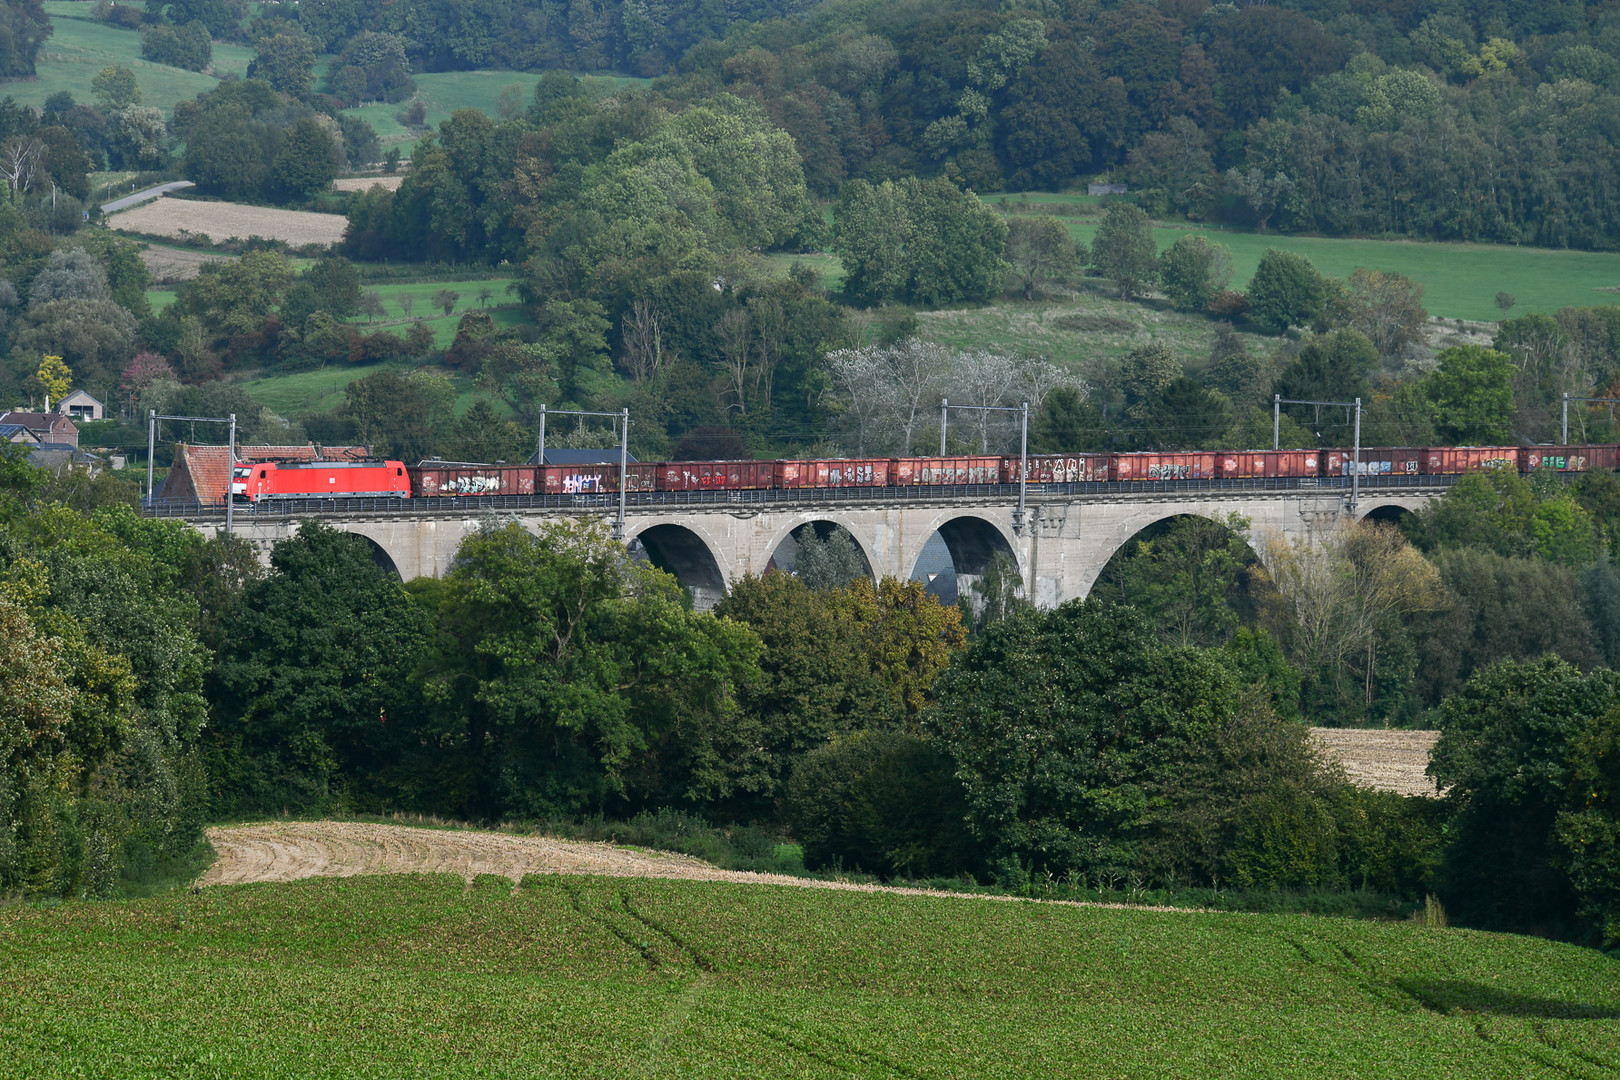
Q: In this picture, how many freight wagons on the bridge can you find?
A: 11